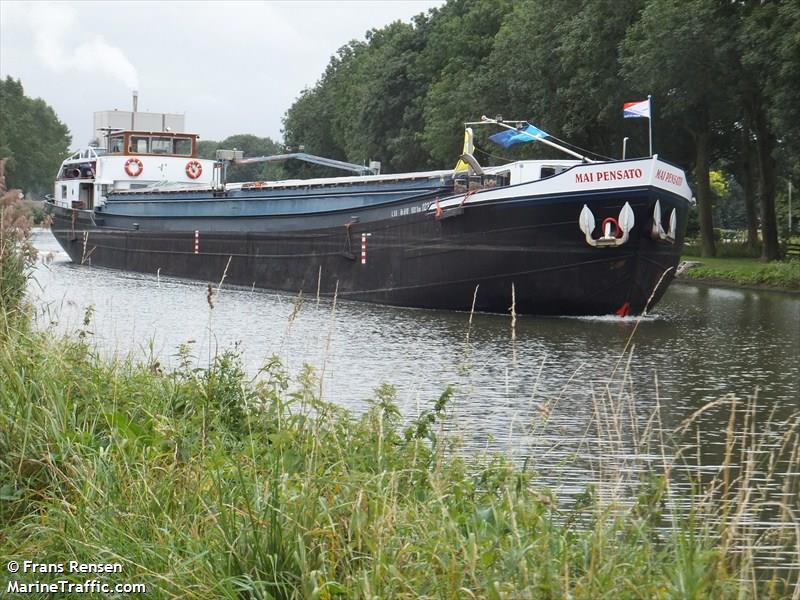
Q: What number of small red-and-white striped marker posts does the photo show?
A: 2